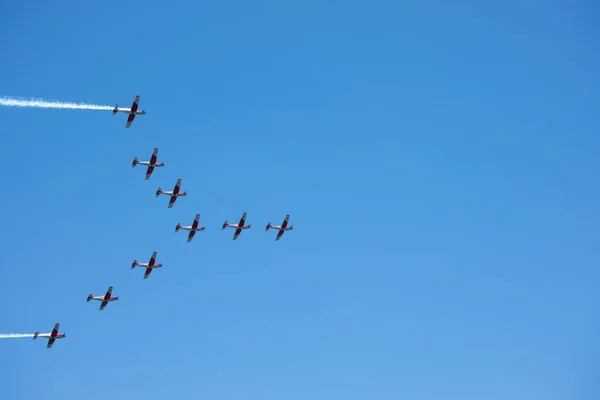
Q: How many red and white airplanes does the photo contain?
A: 9